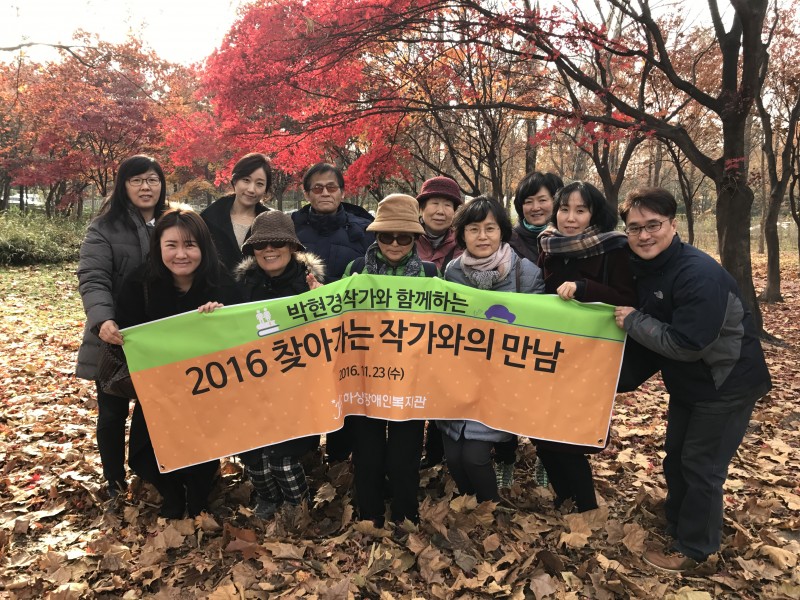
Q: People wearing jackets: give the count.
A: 11